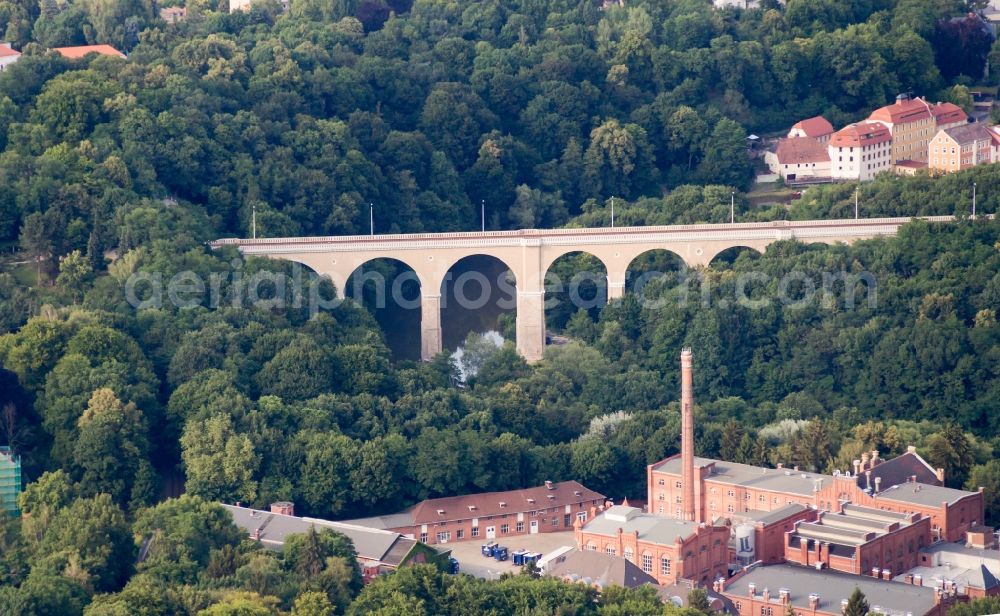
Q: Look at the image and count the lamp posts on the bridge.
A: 7